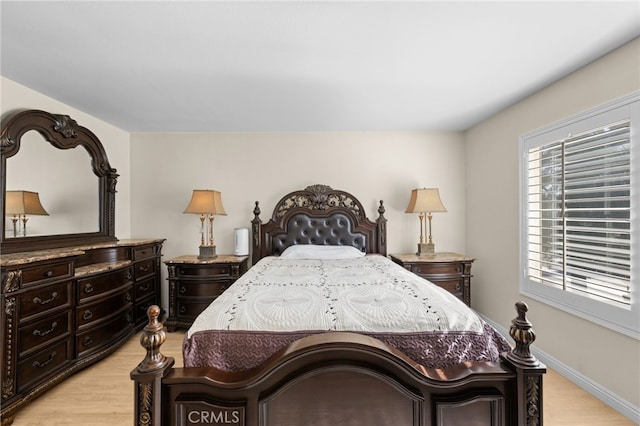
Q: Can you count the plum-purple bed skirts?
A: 1